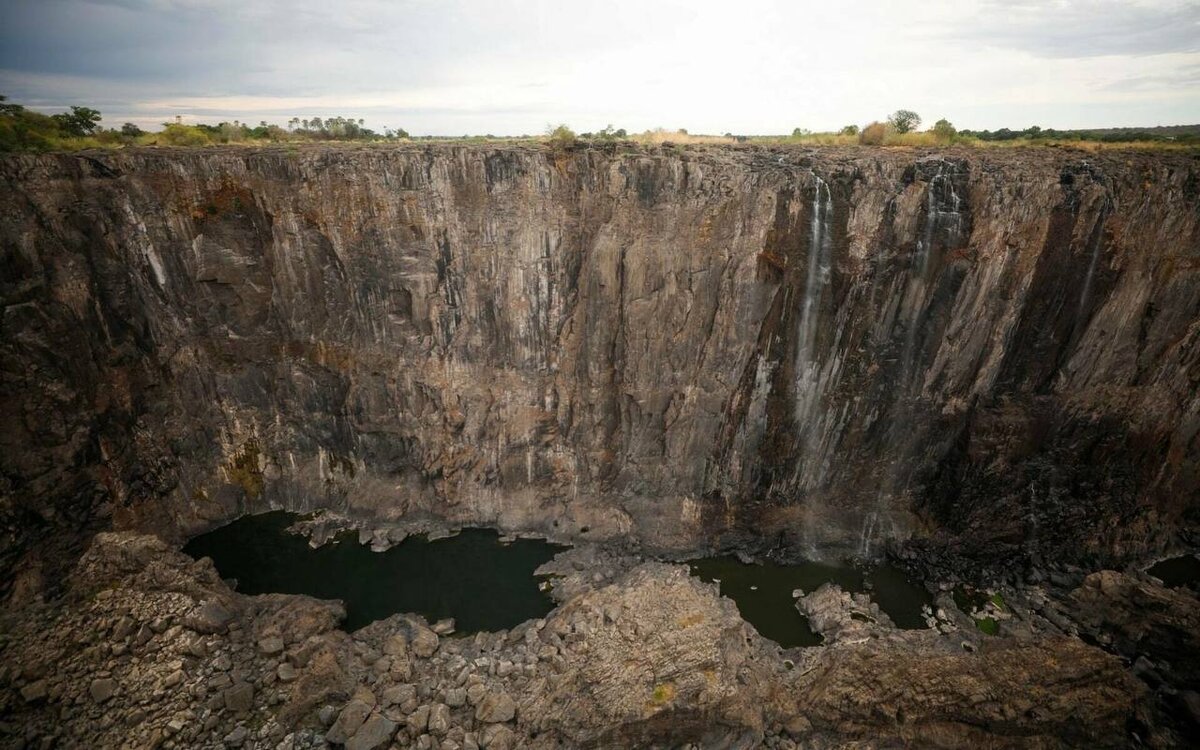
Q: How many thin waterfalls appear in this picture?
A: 3